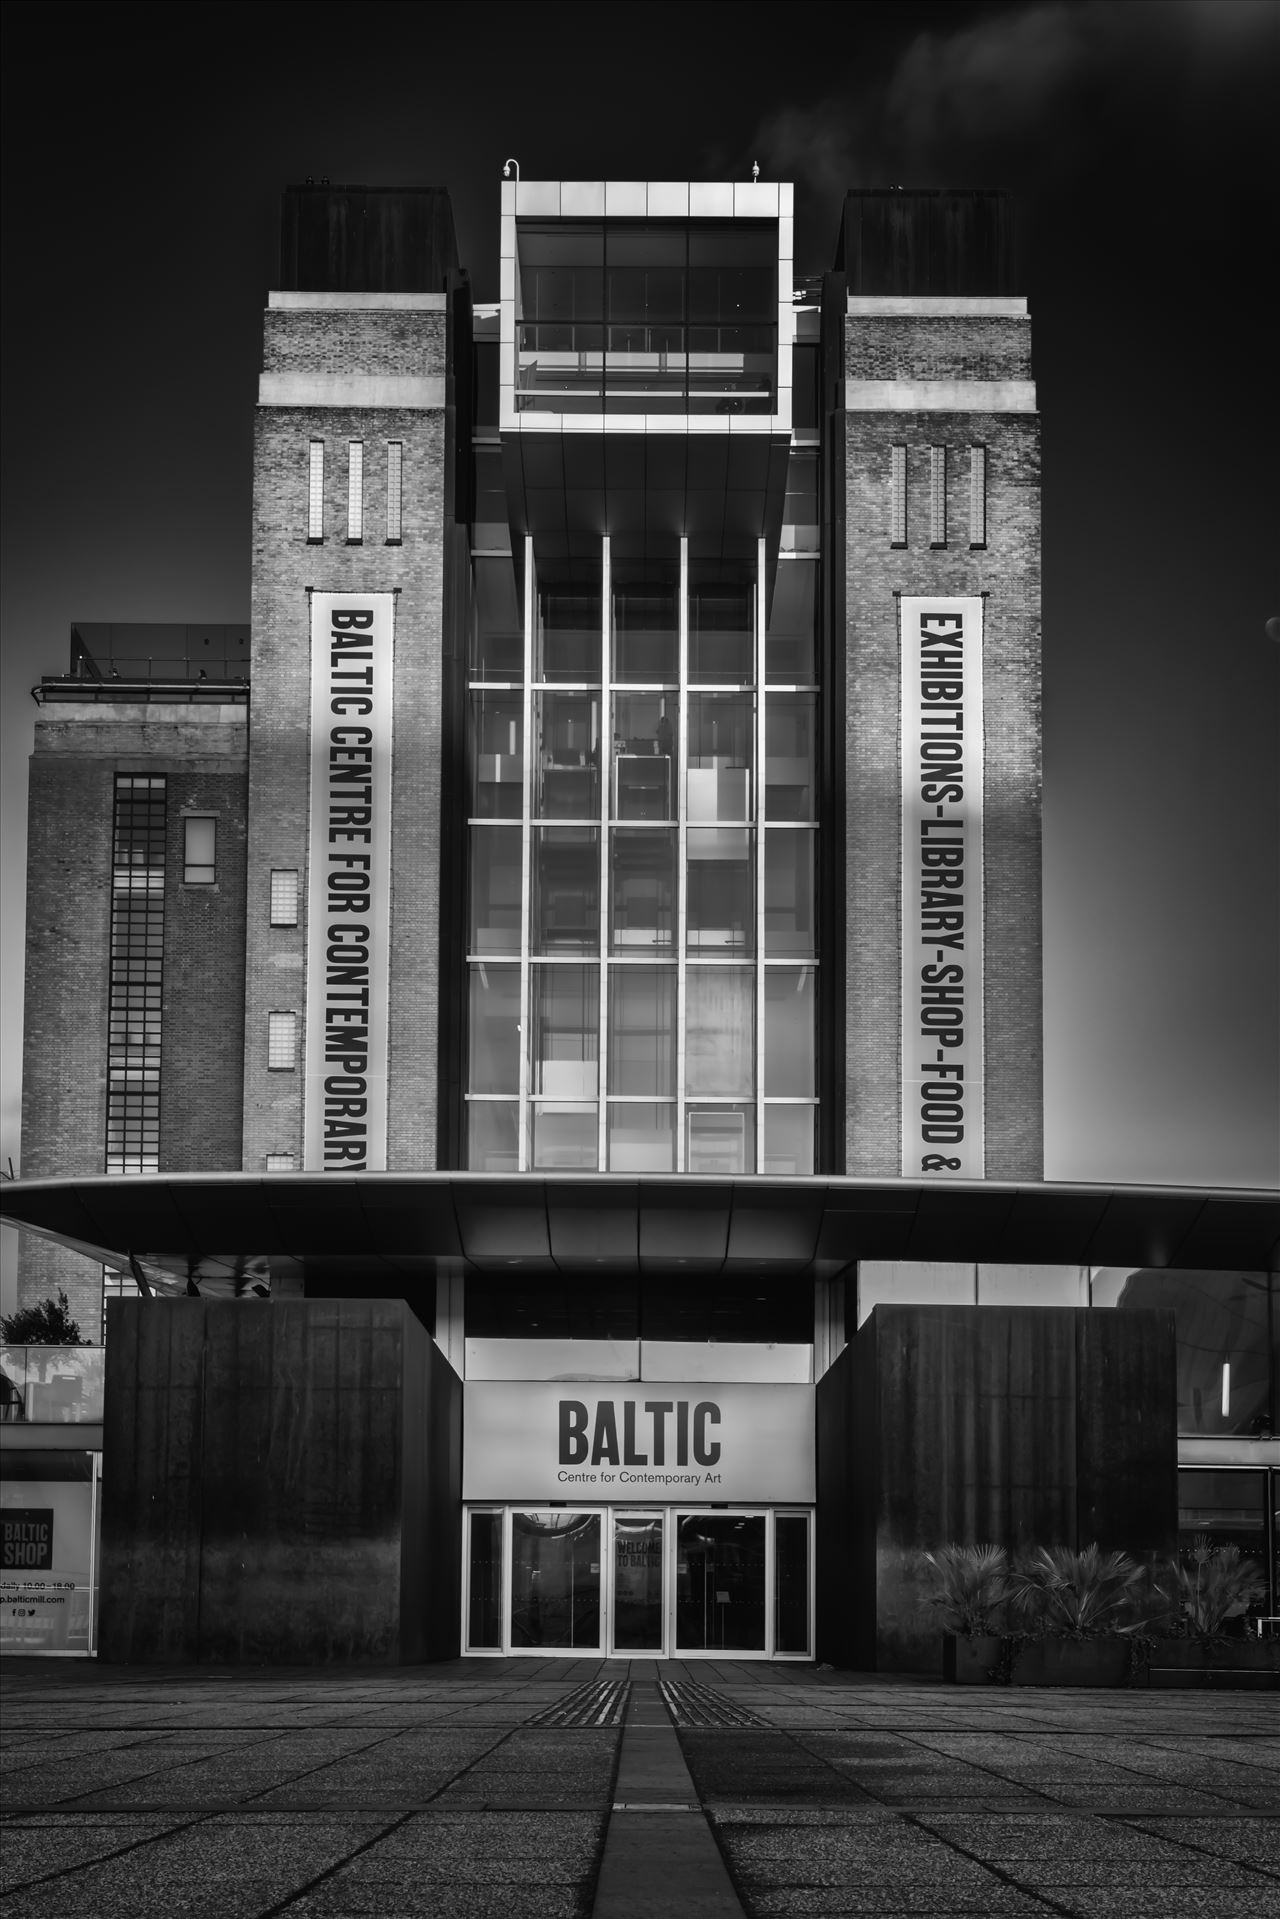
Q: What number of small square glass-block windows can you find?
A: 3